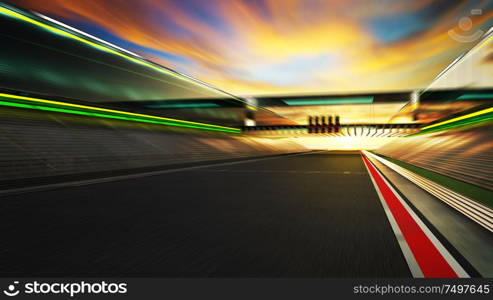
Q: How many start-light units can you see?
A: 5